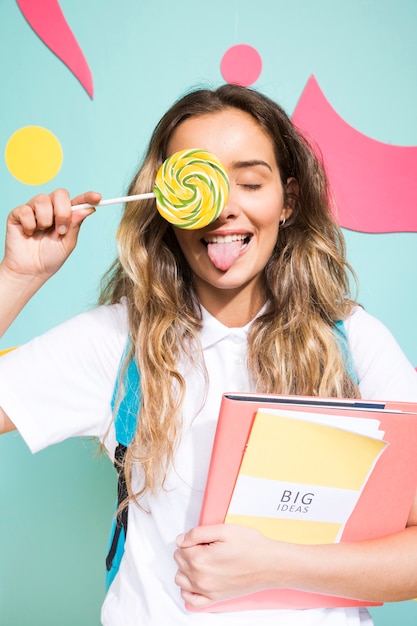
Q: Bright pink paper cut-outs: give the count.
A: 3